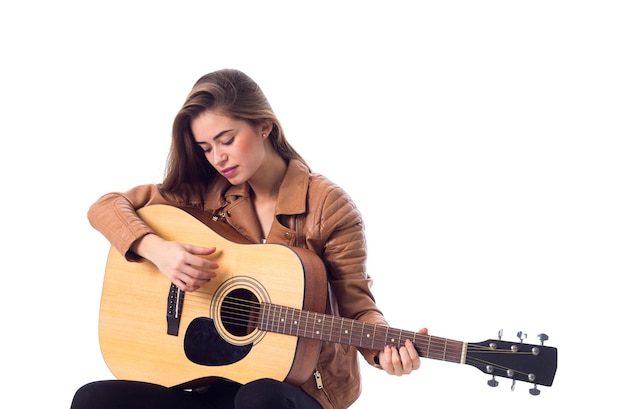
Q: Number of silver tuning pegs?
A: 6